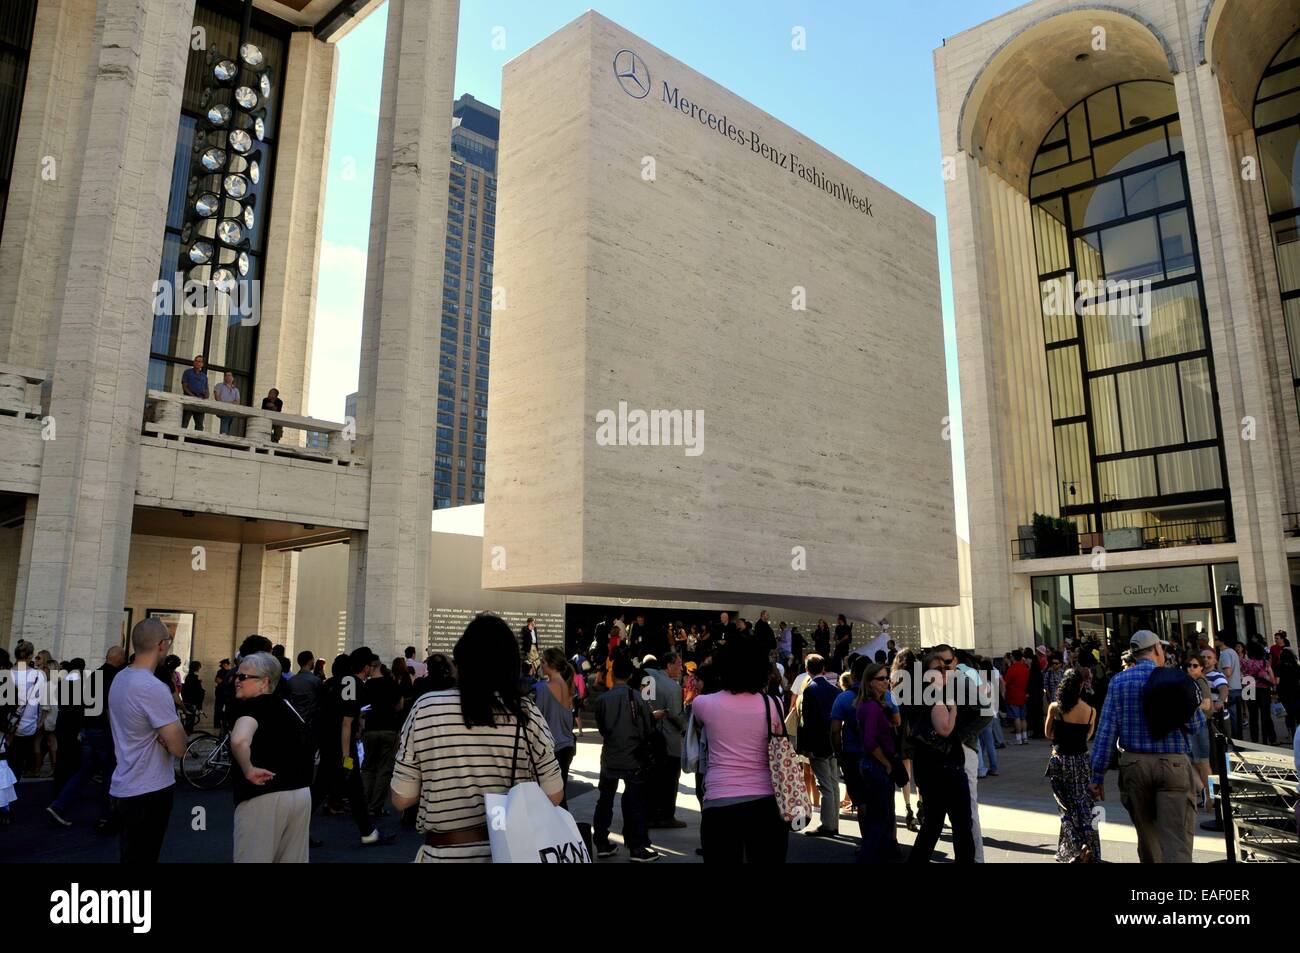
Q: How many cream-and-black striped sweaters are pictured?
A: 1